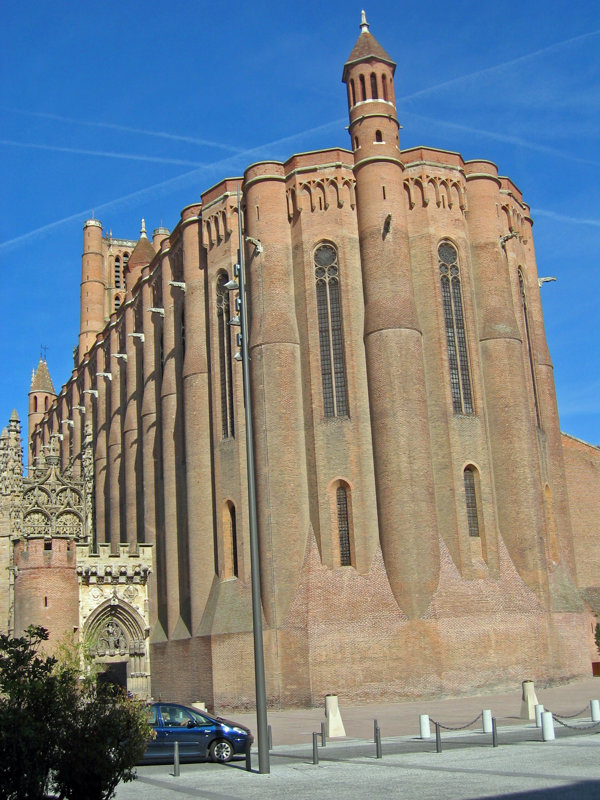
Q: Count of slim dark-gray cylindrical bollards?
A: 9